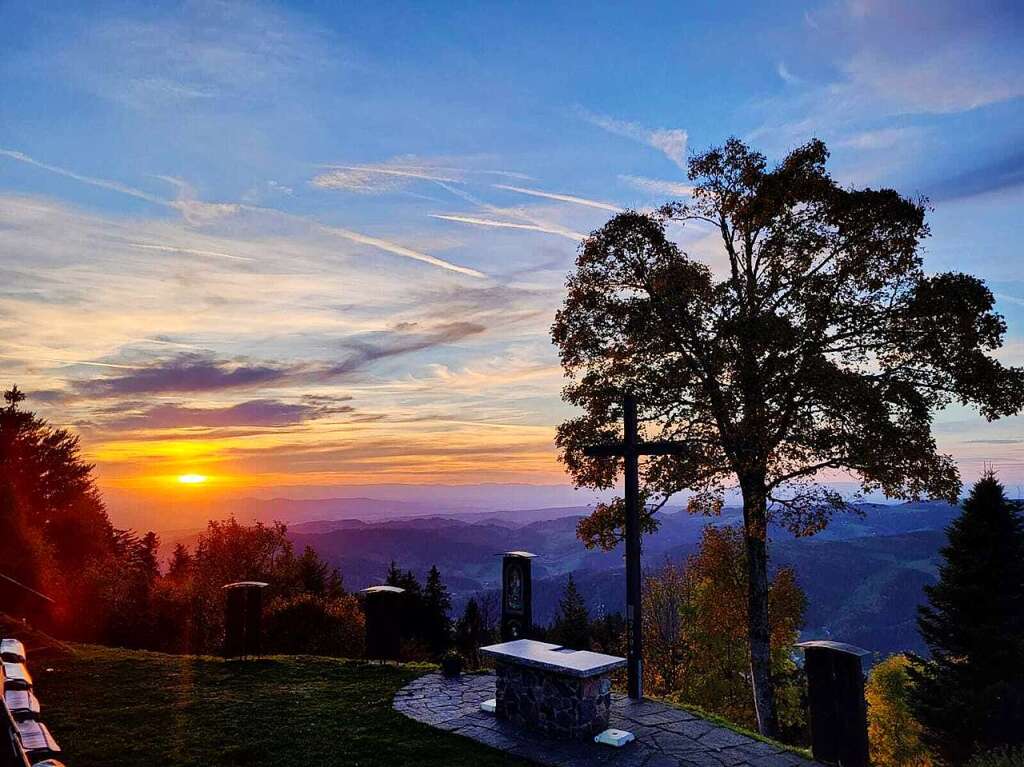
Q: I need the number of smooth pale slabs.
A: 1